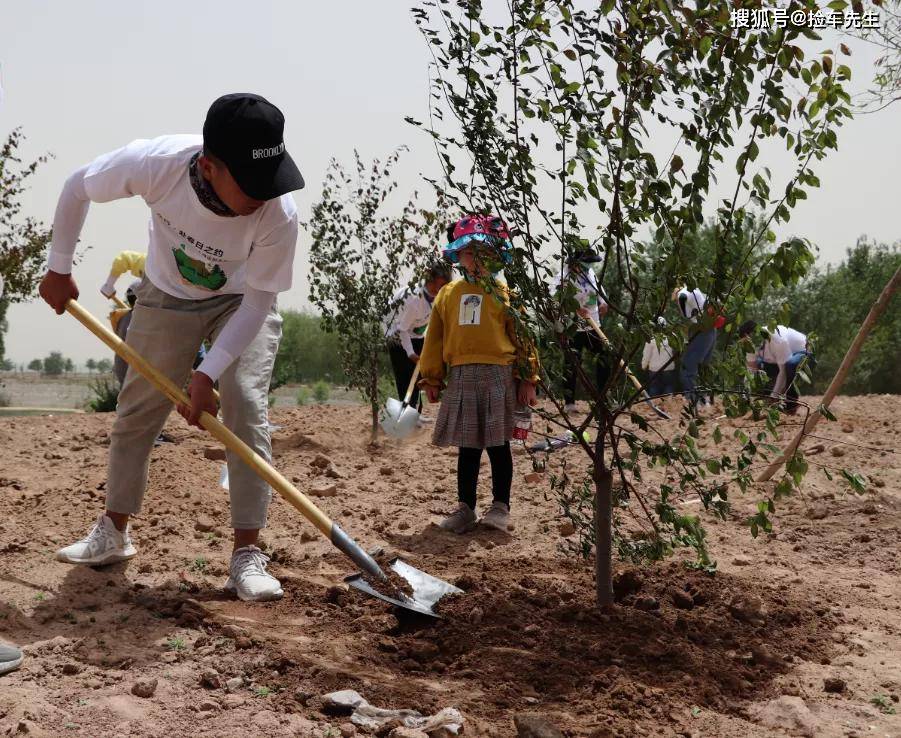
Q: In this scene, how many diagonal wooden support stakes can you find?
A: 1